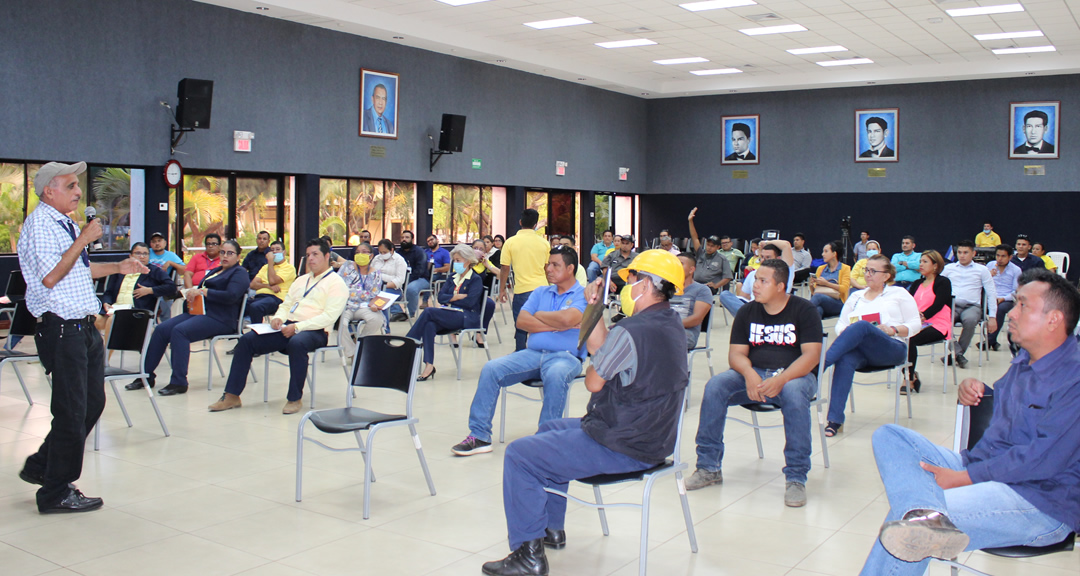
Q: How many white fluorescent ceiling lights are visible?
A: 12